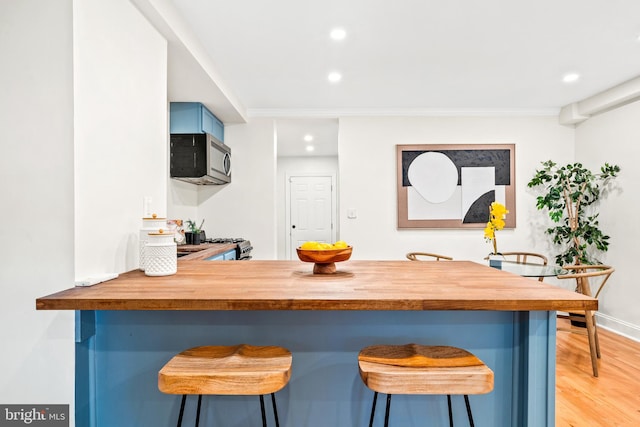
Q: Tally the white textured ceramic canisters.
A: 2